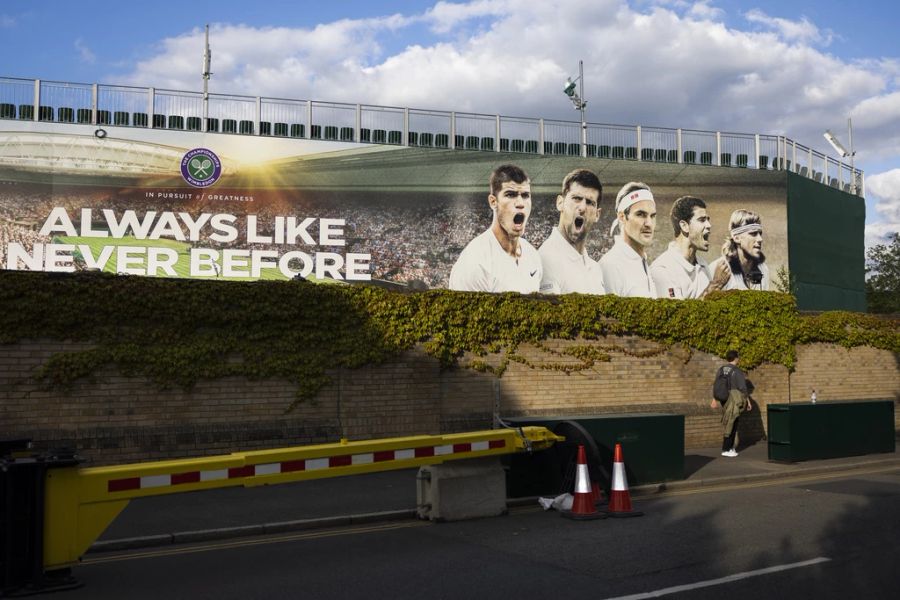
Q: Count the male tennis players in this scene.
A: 5